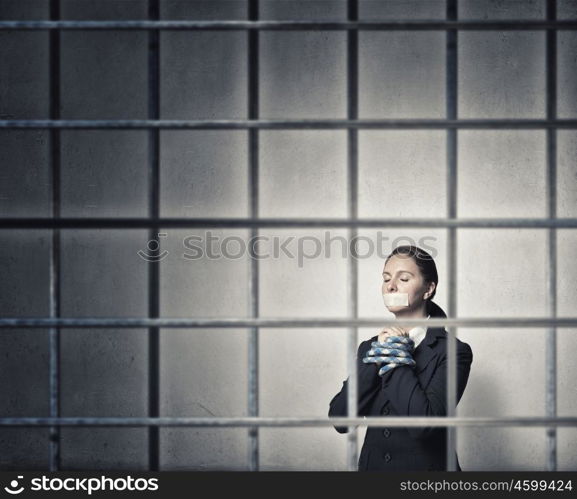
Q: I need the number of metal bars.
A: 11